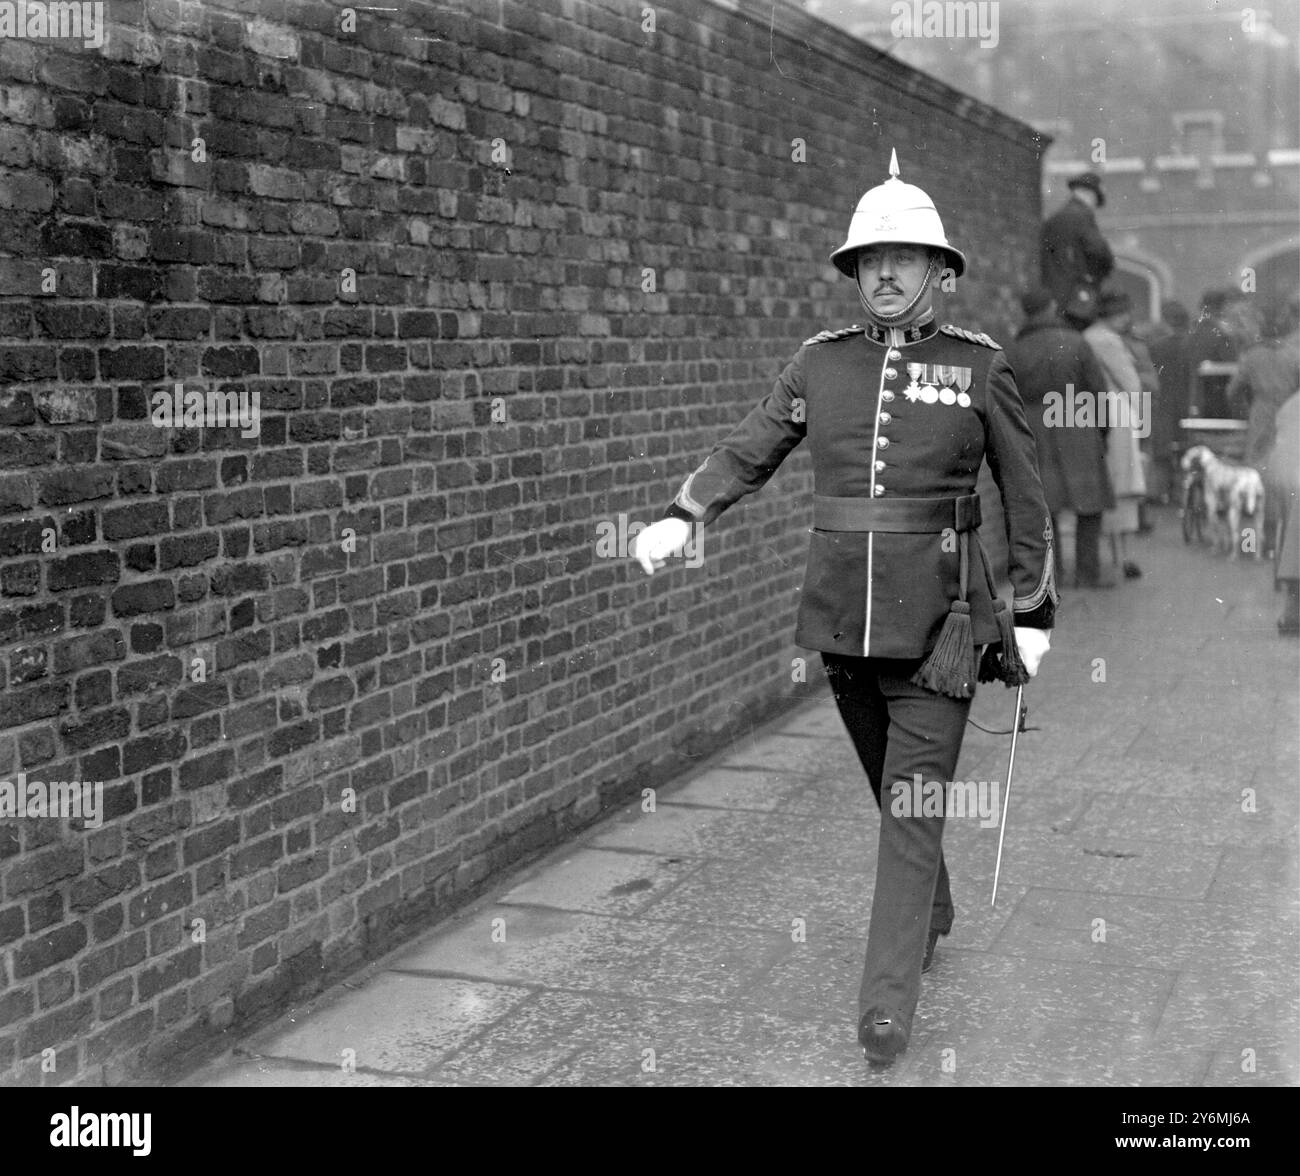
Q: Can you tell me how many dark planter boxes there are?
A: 0